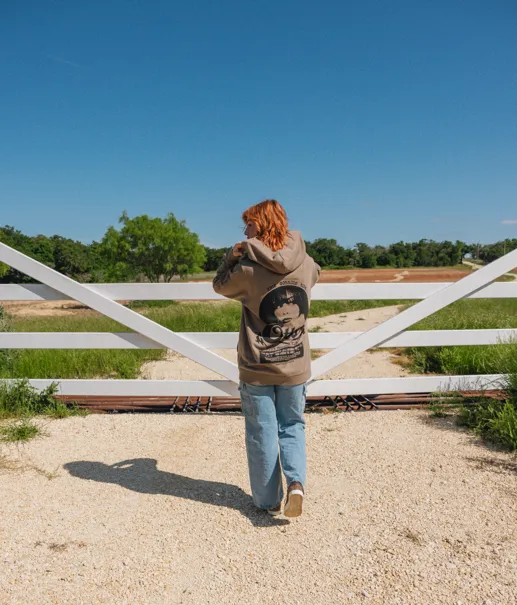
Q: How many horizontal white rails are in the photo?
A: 3